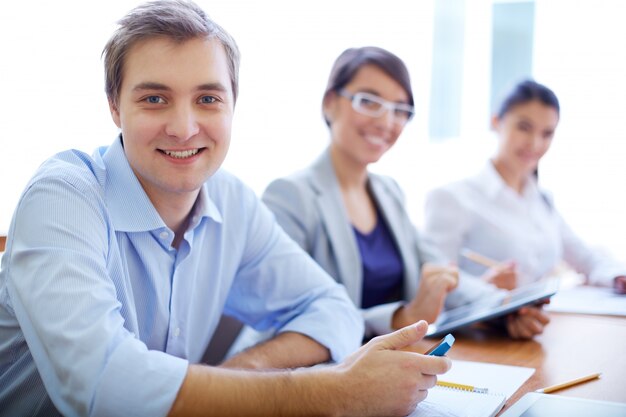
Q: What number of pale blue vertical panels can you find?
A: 2